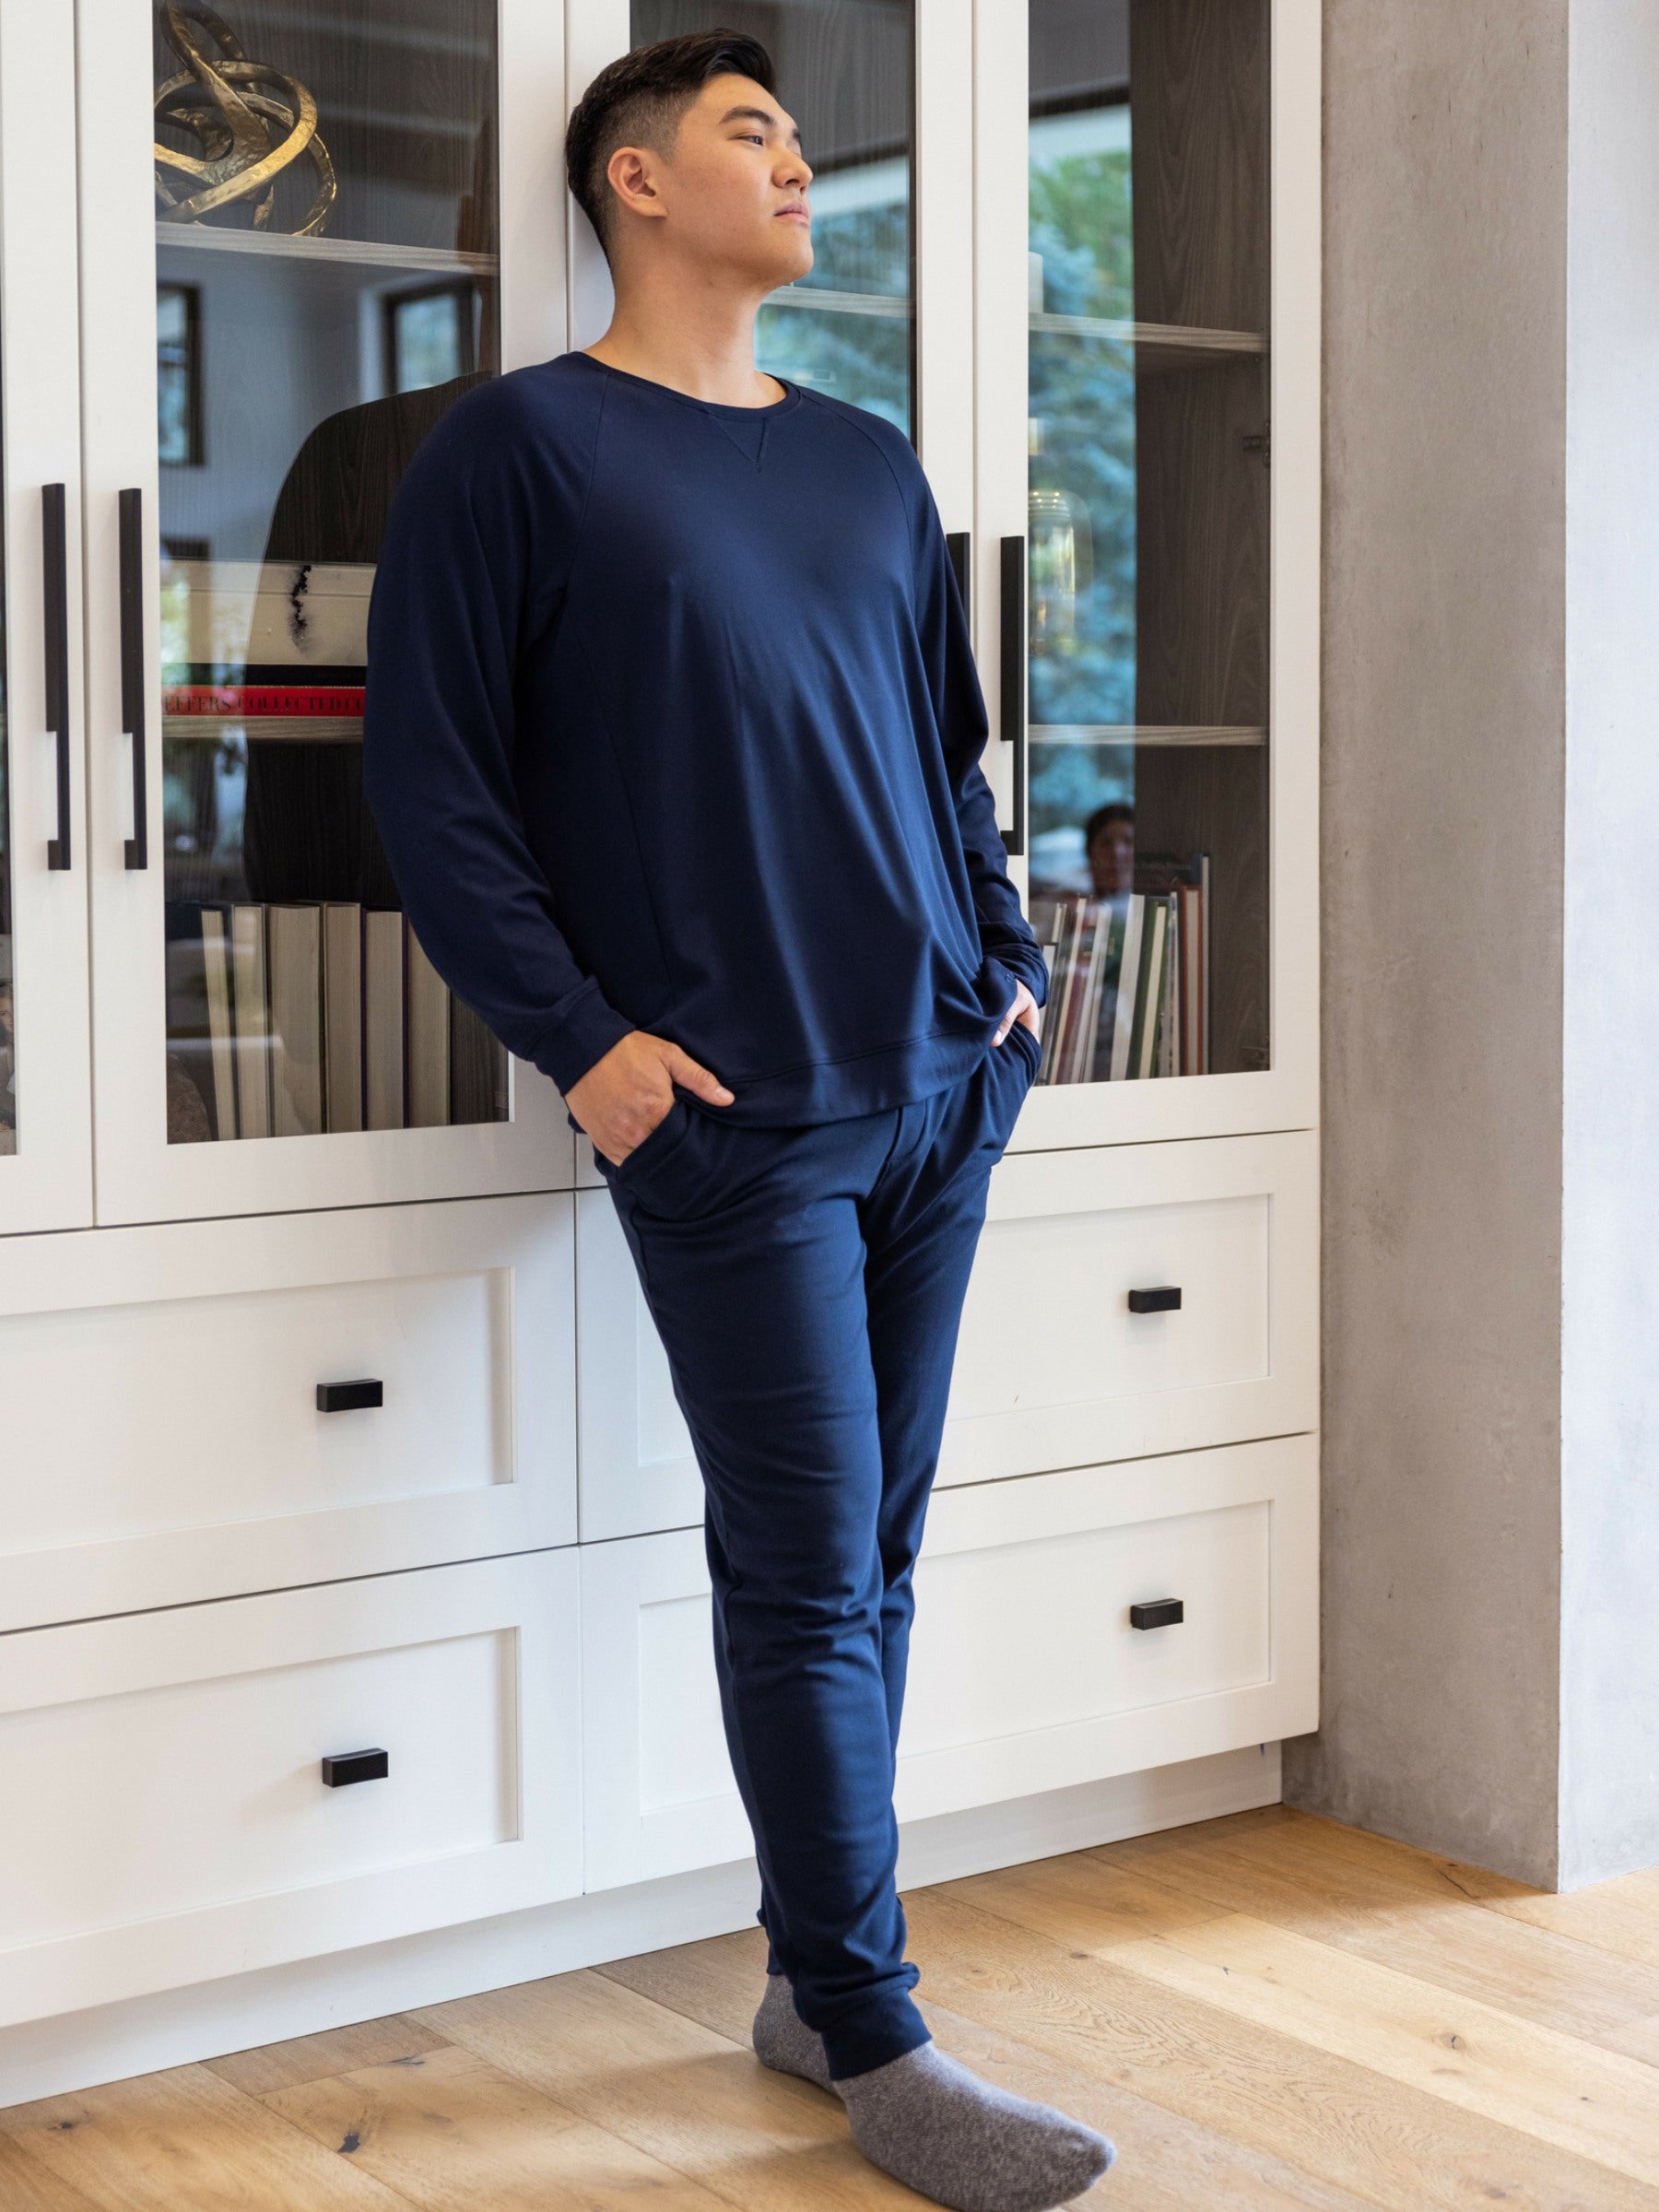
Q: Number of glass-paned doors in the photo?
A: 4